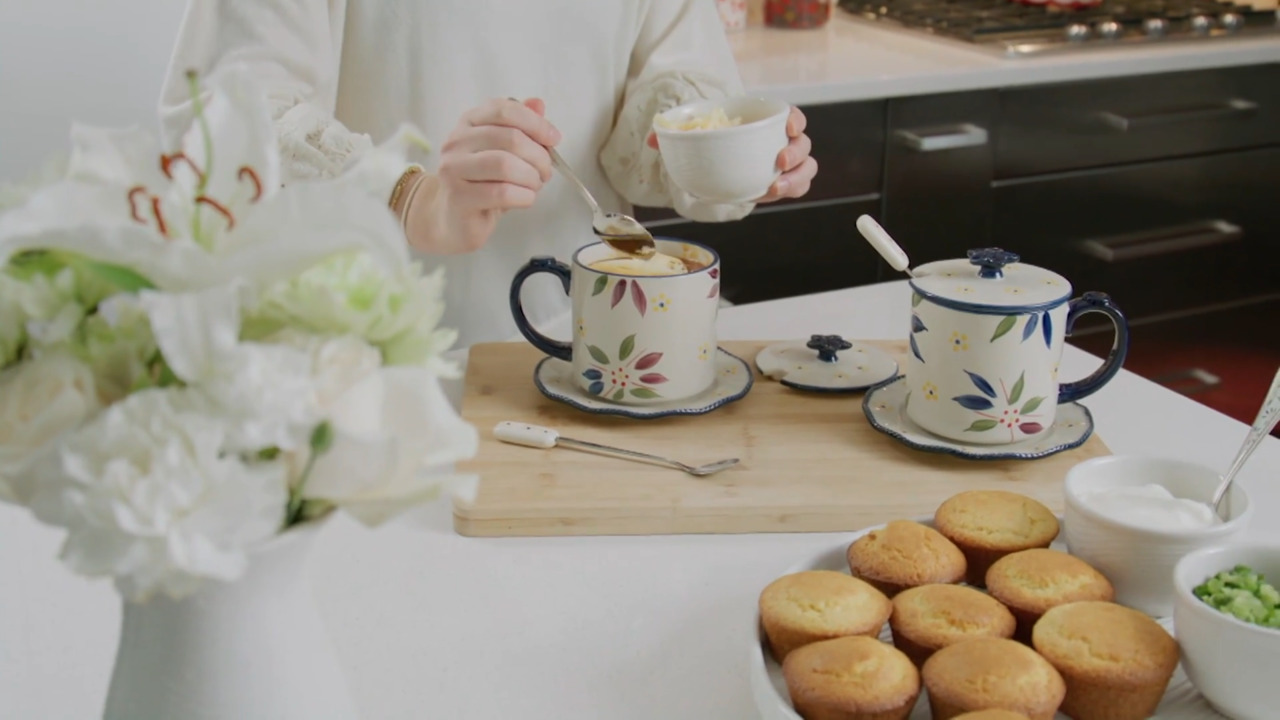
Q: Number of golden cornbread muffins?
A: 9